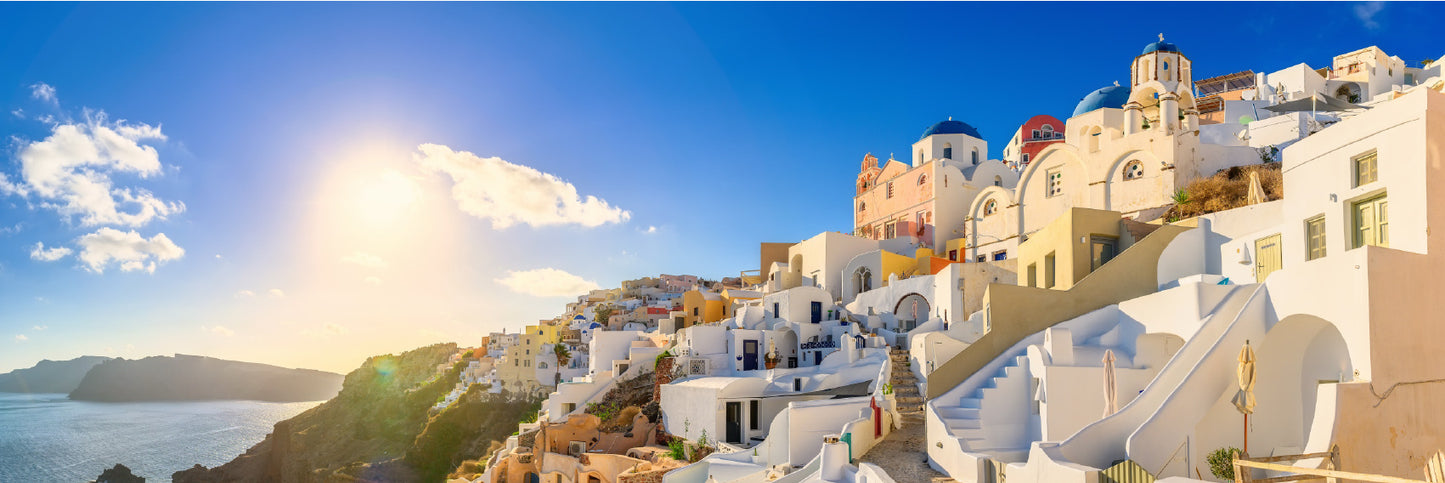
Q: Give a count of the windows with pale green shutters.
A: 3